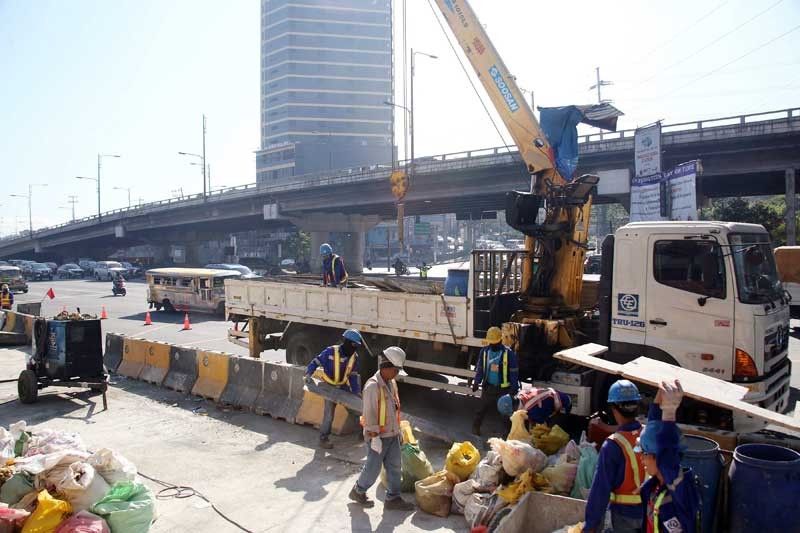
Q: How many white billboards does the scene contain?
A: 3